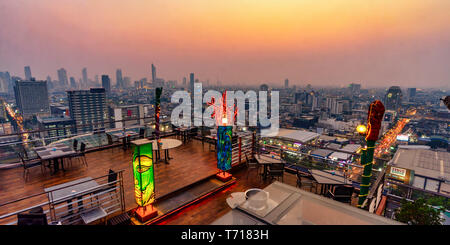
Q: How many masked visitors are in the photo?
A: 0